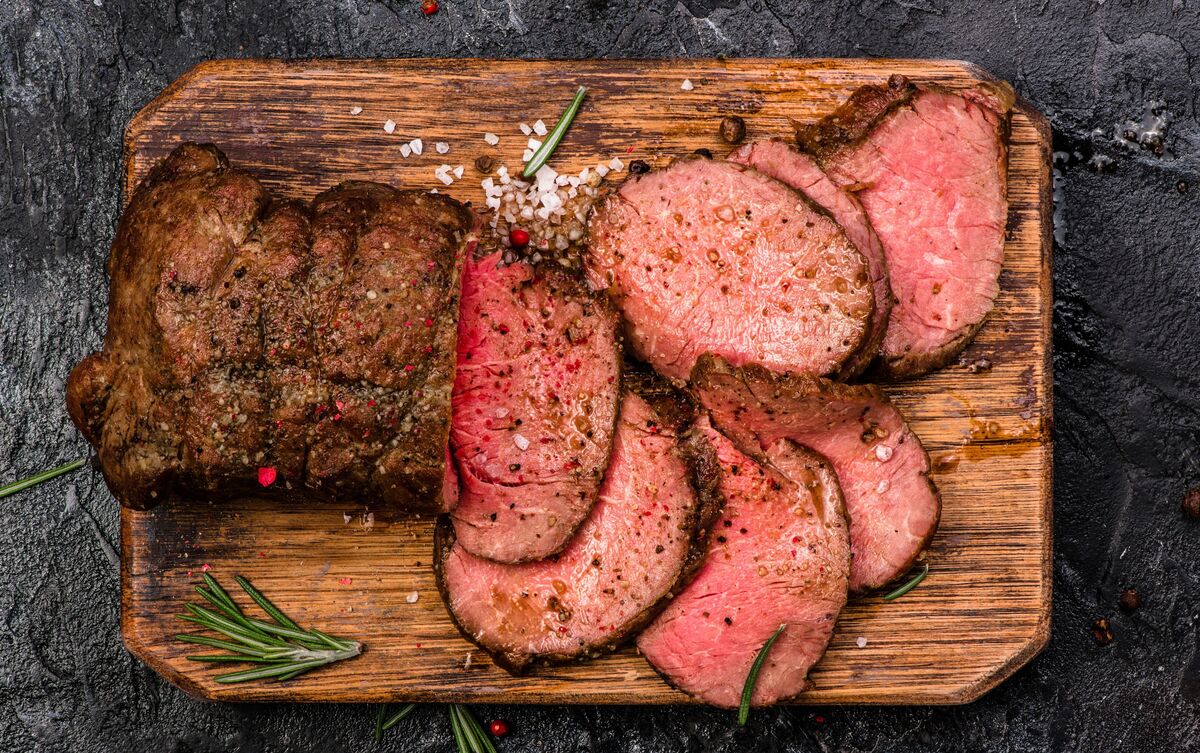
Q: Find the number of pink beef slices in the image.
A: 7